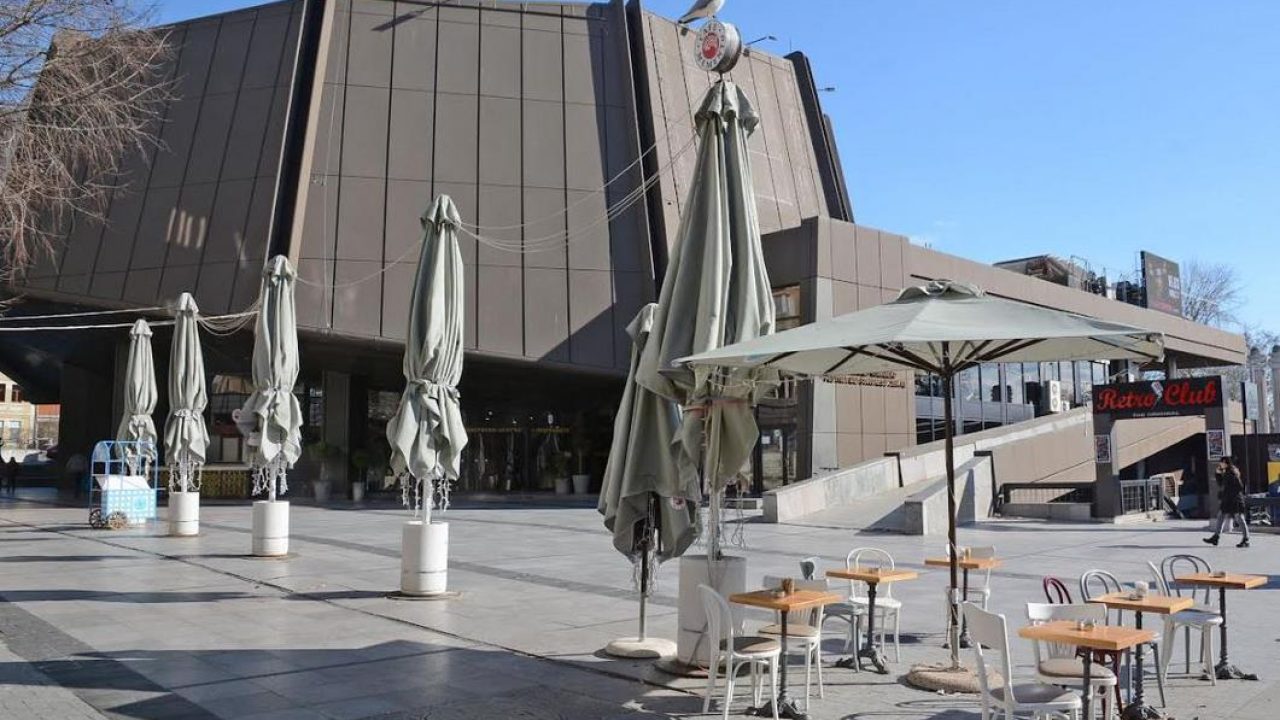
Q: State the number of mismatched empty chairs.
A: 11